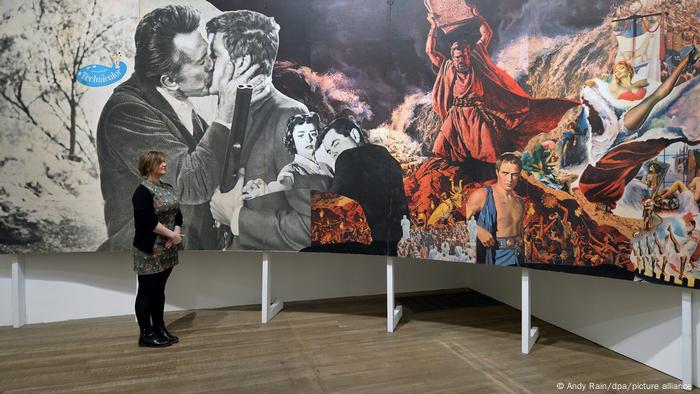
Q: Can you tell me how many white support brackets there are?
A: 5